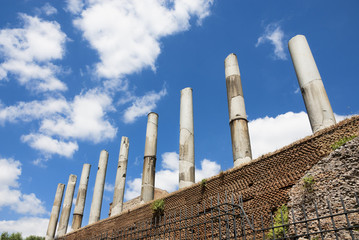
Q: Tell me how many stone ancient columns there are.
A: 9